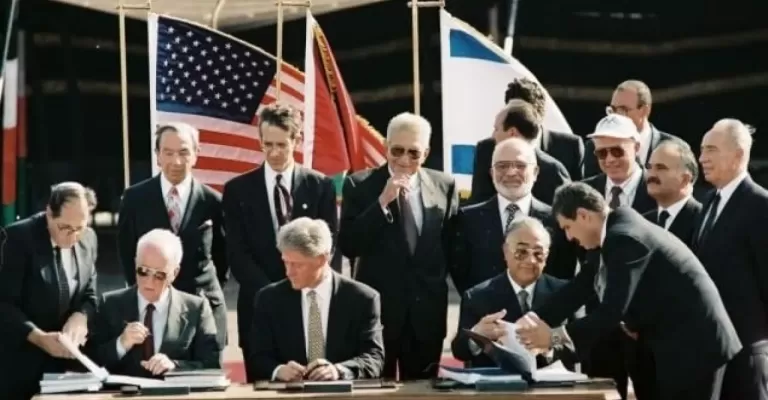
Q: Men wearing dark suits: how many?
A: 15